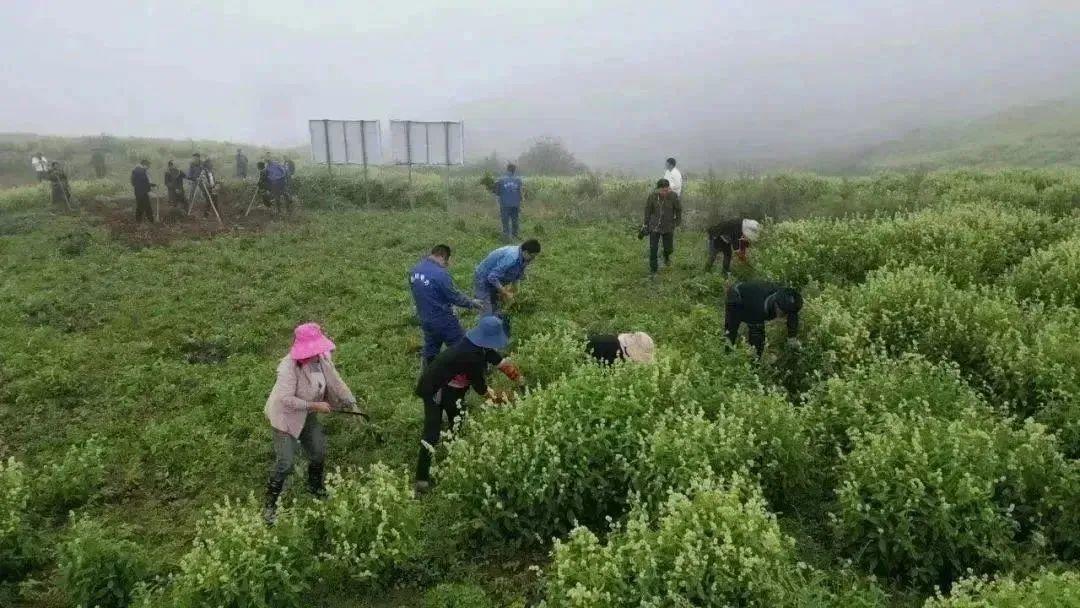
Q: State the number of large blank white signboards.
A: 2